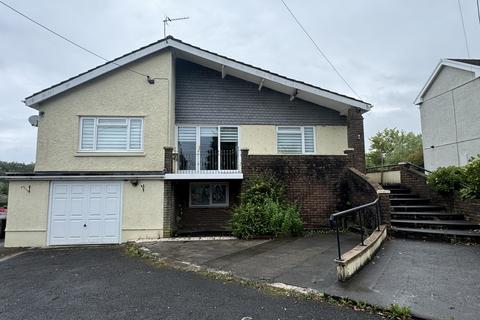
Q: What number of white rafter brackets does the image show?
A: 3